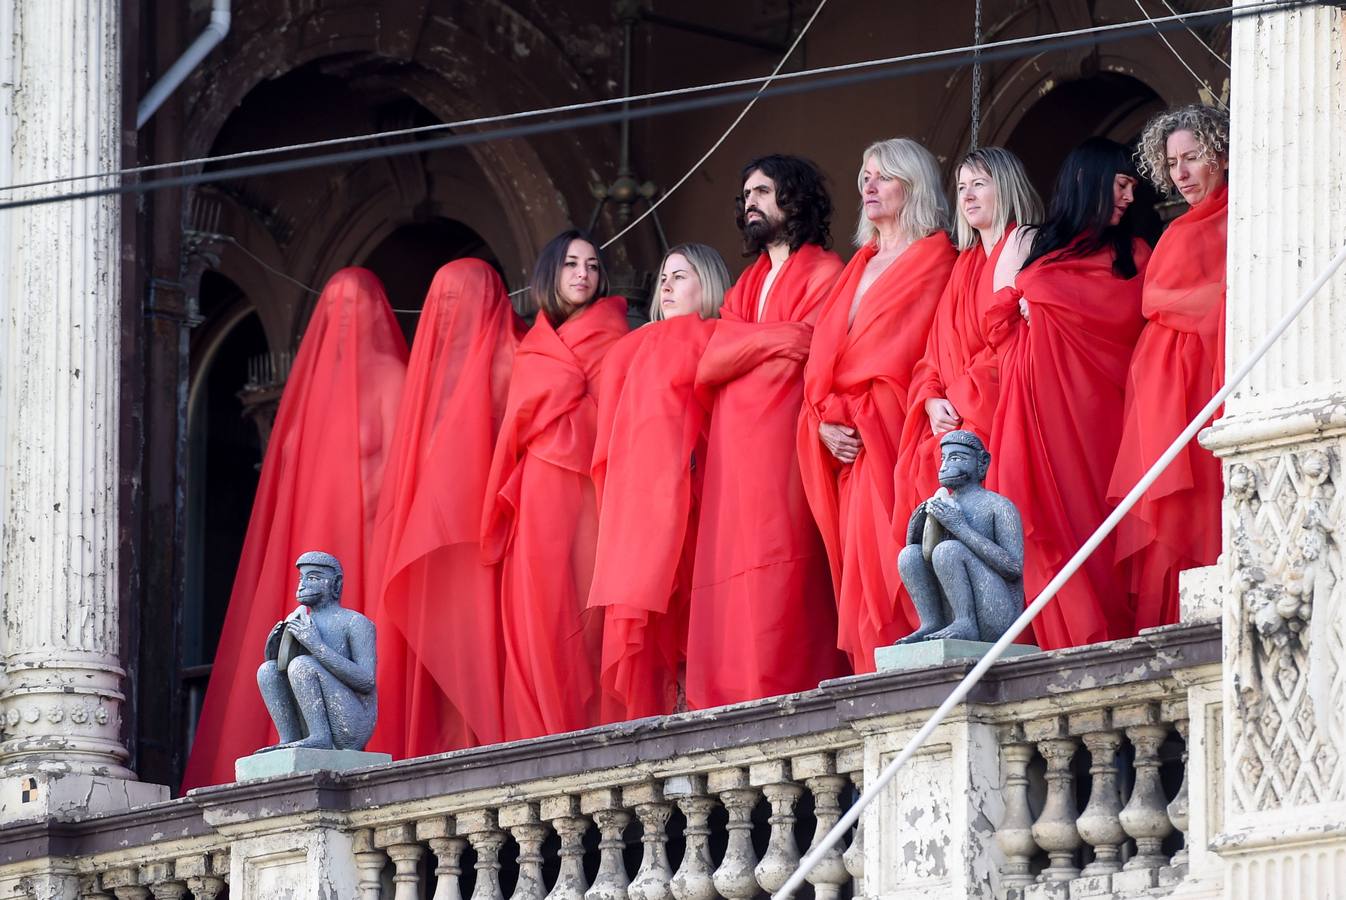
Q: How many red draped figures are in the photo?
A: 9